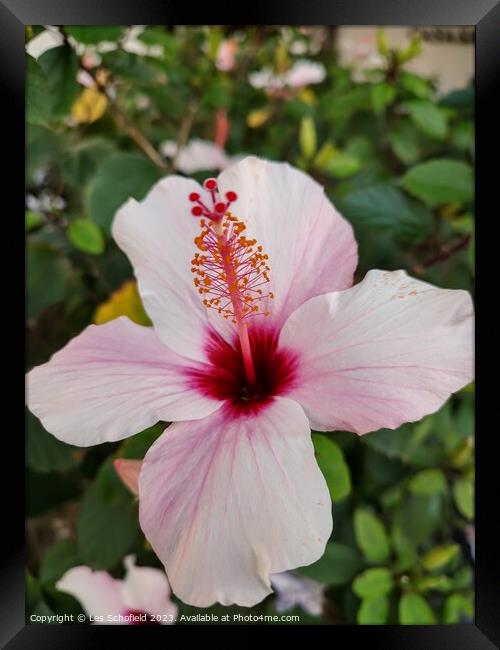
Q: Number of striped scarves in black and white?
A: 0